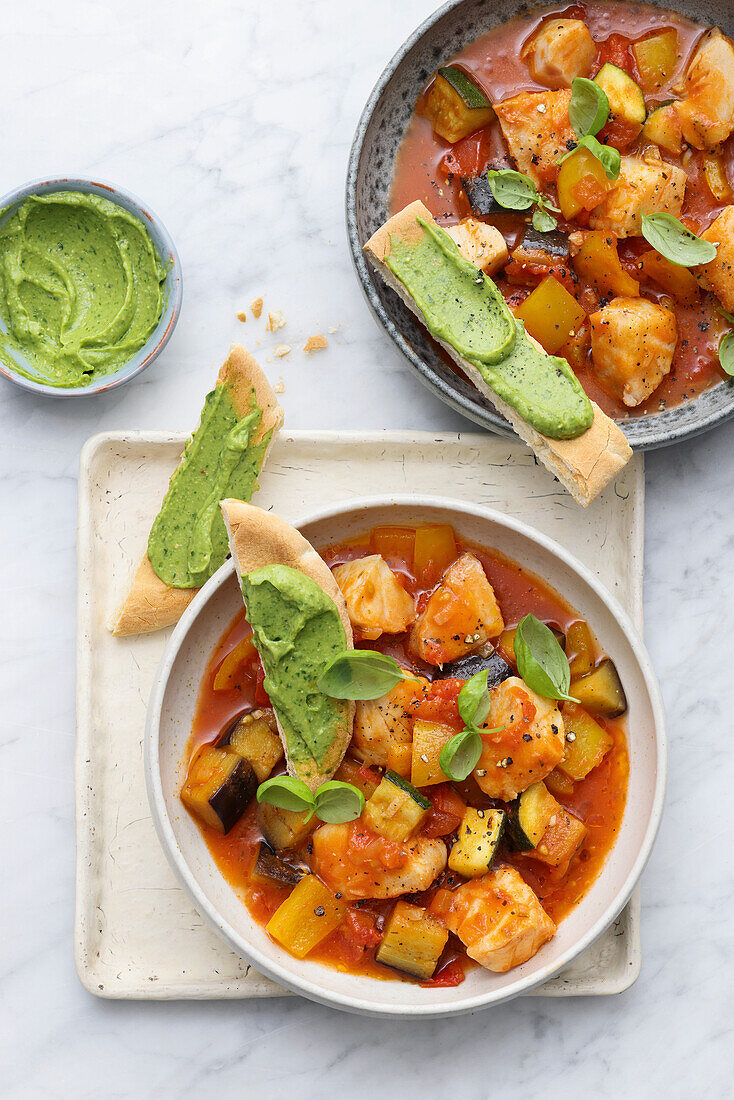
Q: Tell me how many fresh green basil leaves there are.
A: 12